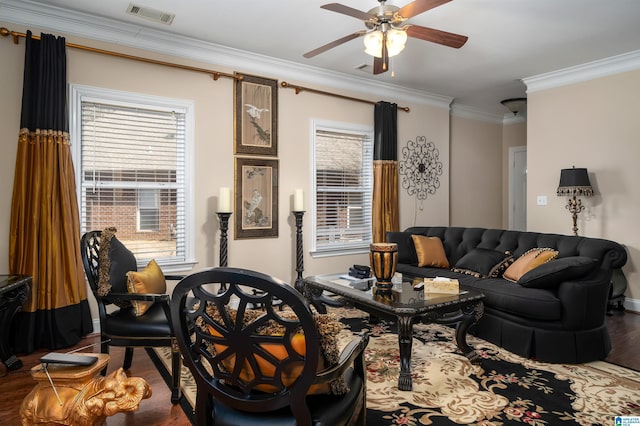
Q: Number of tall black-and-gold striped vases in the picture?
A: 1